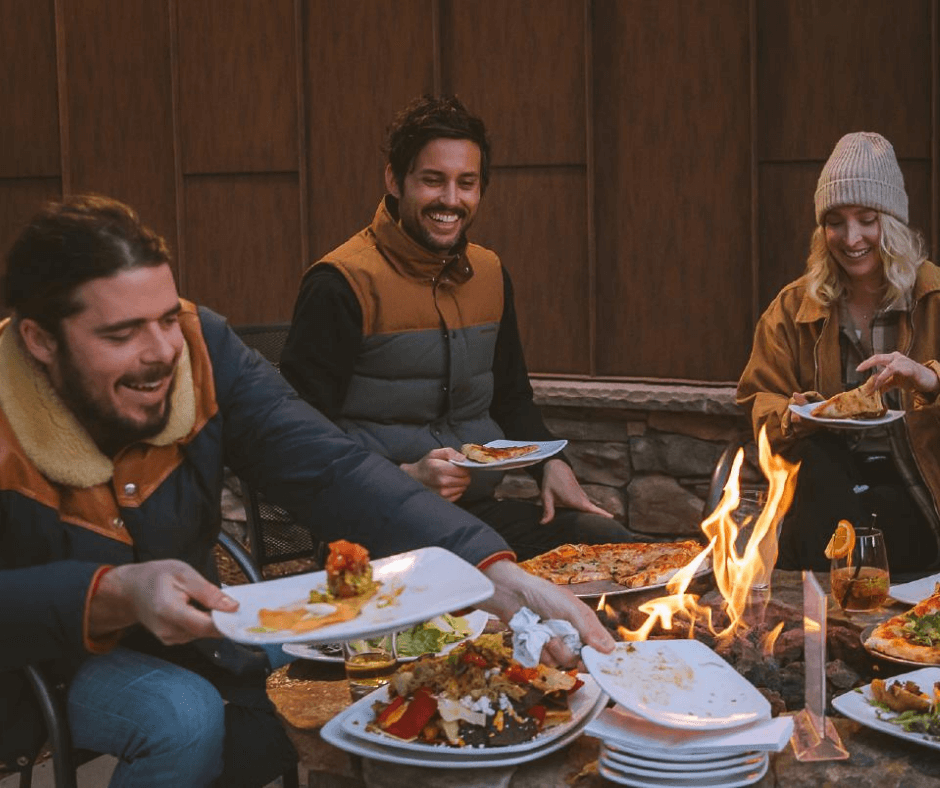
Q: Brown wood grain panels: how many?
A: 11